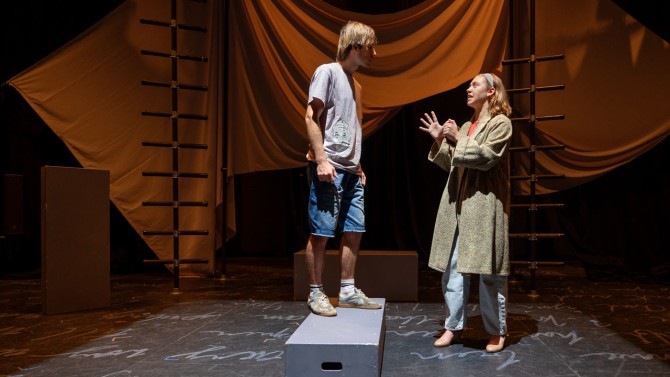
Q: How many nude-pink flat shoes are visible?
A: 2